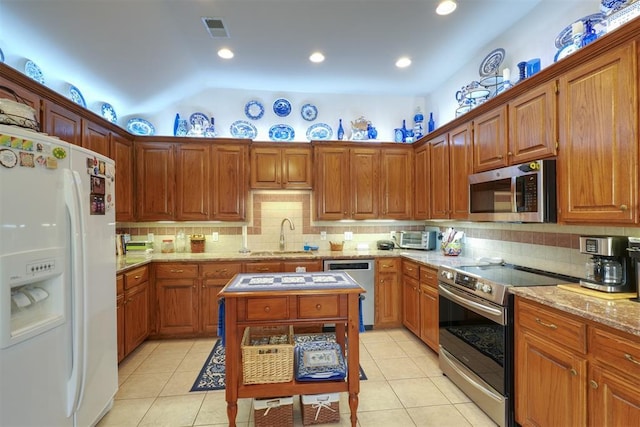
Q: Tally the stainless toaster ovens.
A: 1